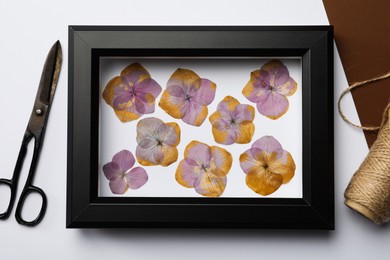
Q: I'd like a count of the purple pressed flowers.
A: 8